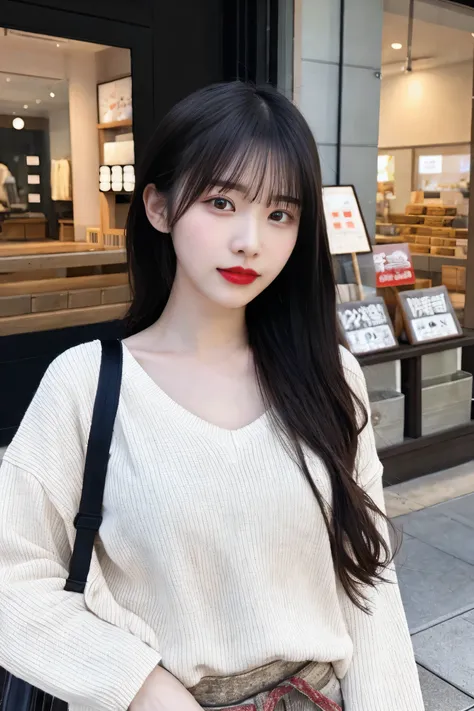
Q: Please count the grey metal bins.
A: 2